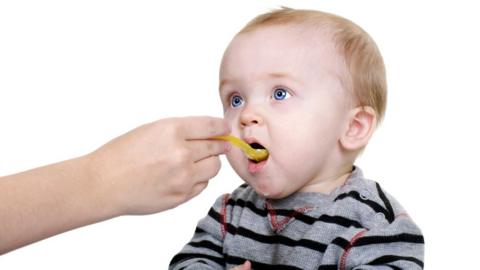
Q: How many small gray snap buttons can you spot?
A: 2